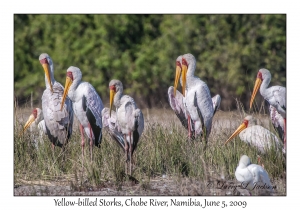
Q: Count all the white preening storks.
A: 1